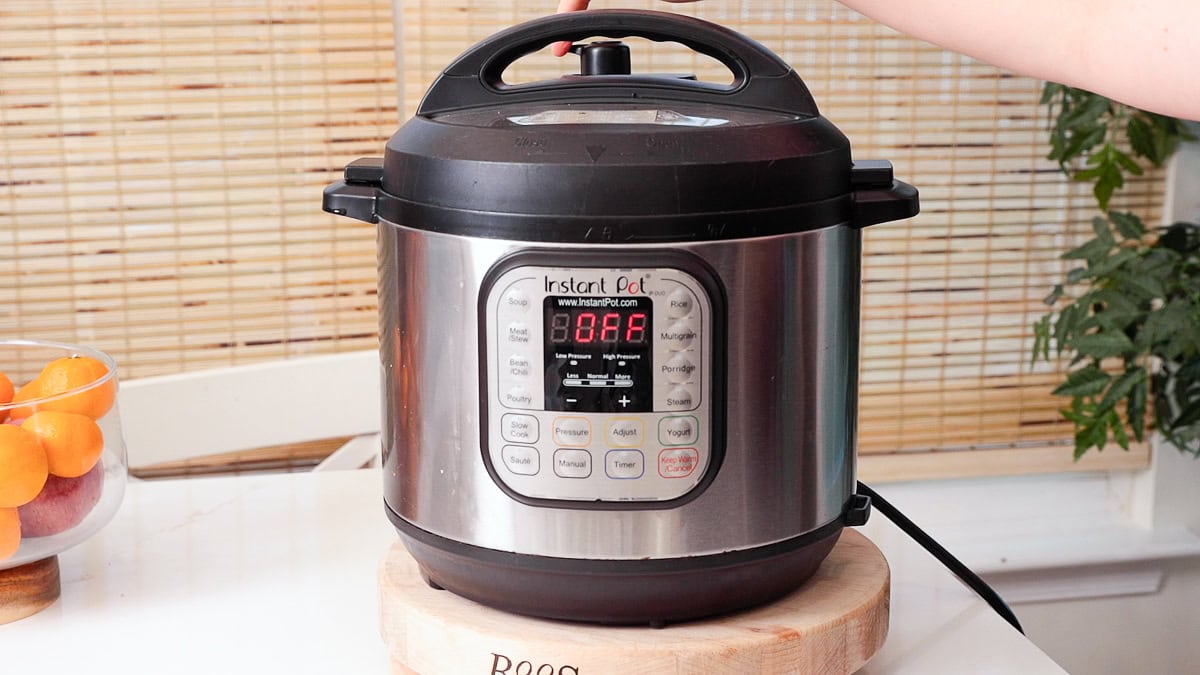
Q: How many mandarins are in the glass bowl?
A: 6